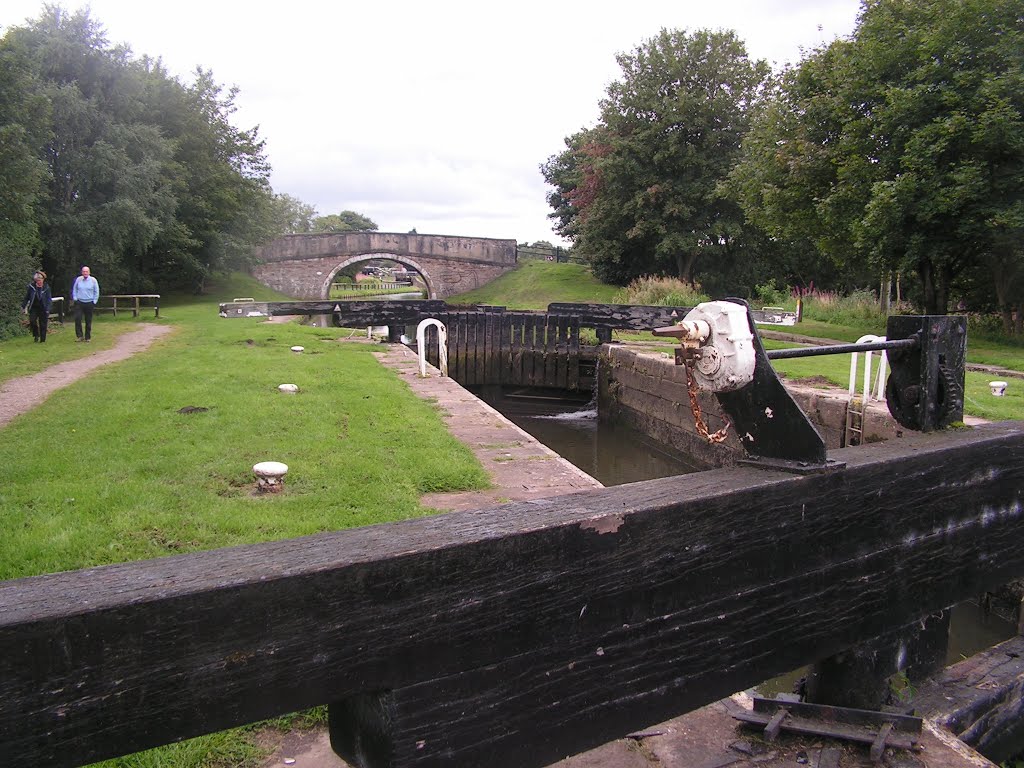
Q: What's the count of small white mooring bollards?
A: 4